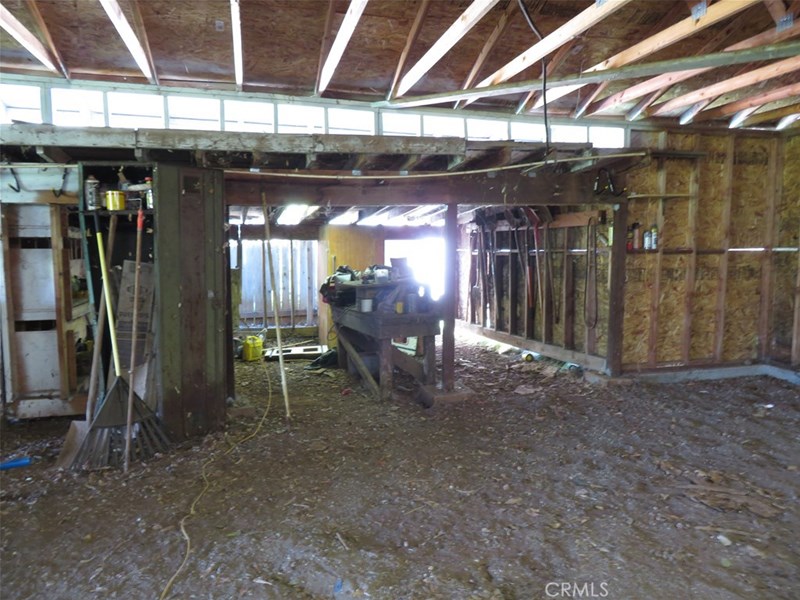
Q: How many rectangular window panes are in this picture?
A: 13